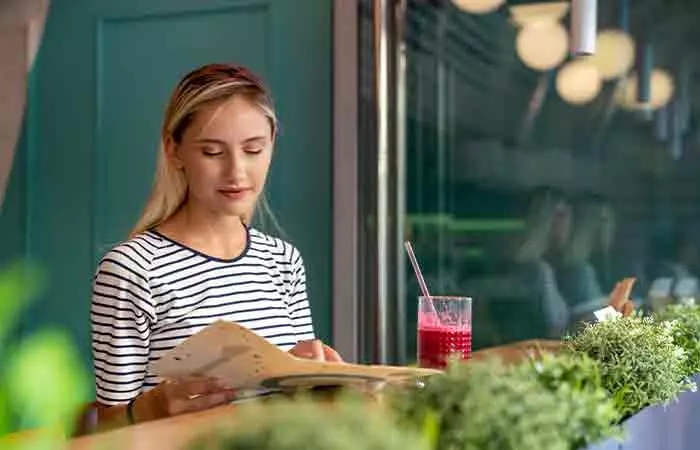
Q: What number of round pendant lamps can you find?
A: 5